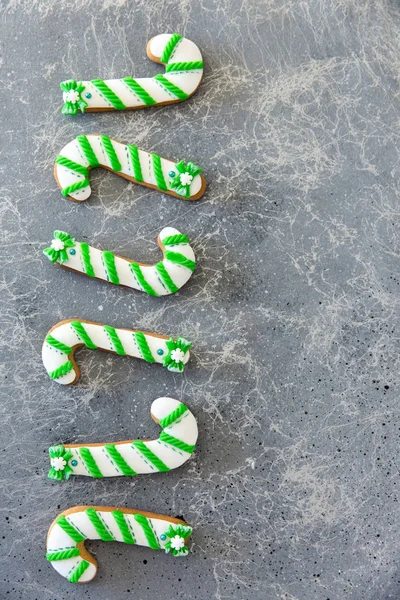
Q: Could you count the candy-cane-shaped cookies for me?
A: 6